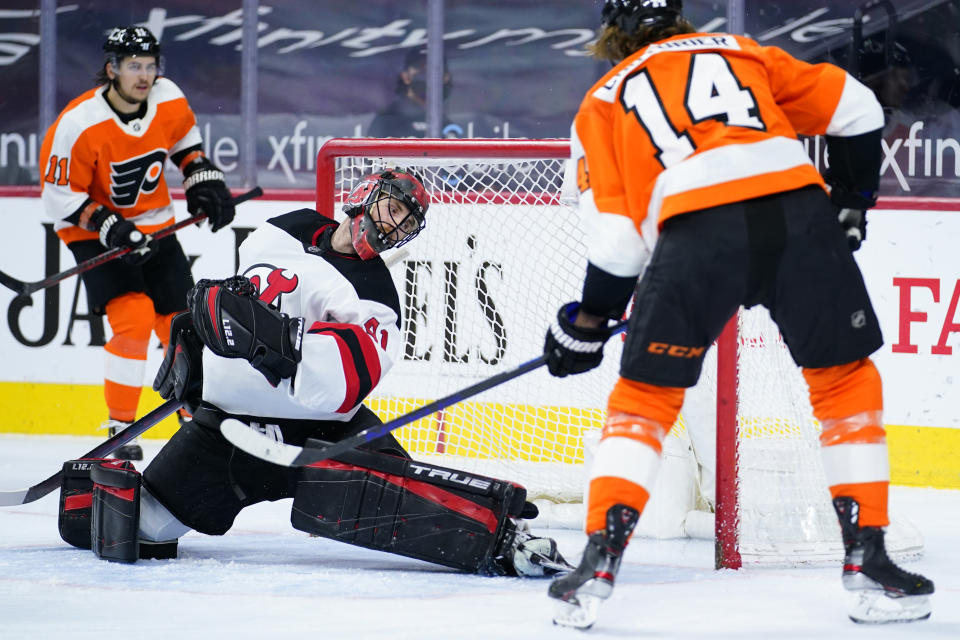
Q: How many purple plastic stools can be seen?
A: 0